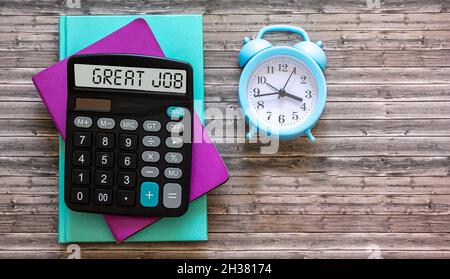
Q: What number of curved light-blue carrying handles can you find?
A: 1